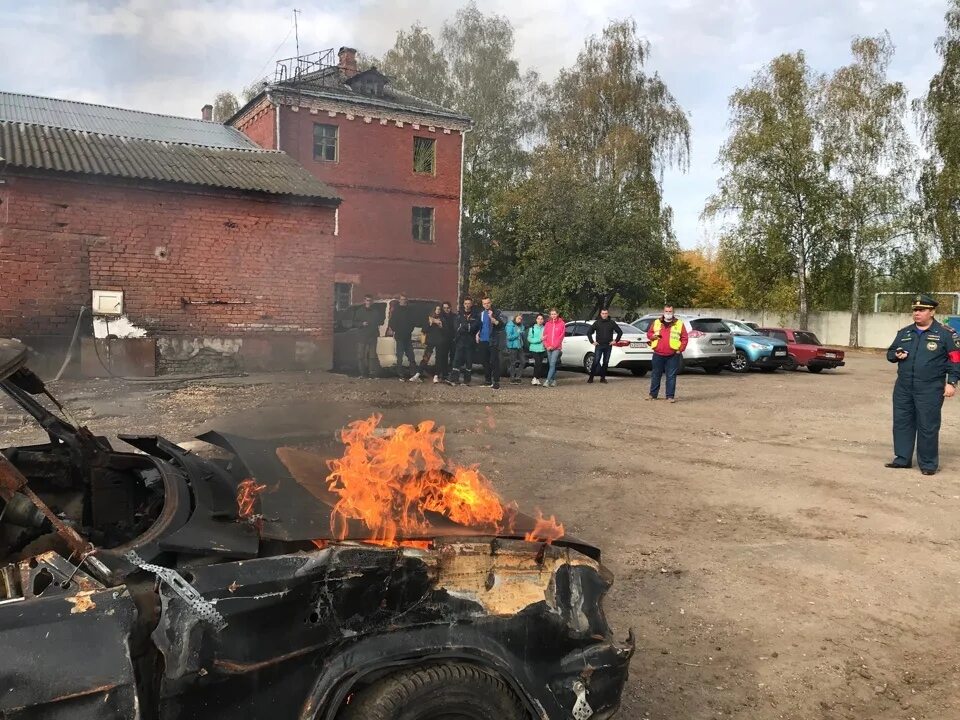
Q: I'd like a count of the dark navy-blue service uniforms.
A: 1